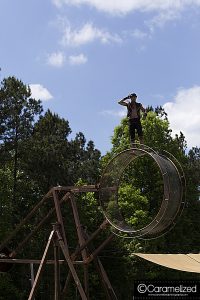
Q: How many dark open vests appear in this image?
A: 1